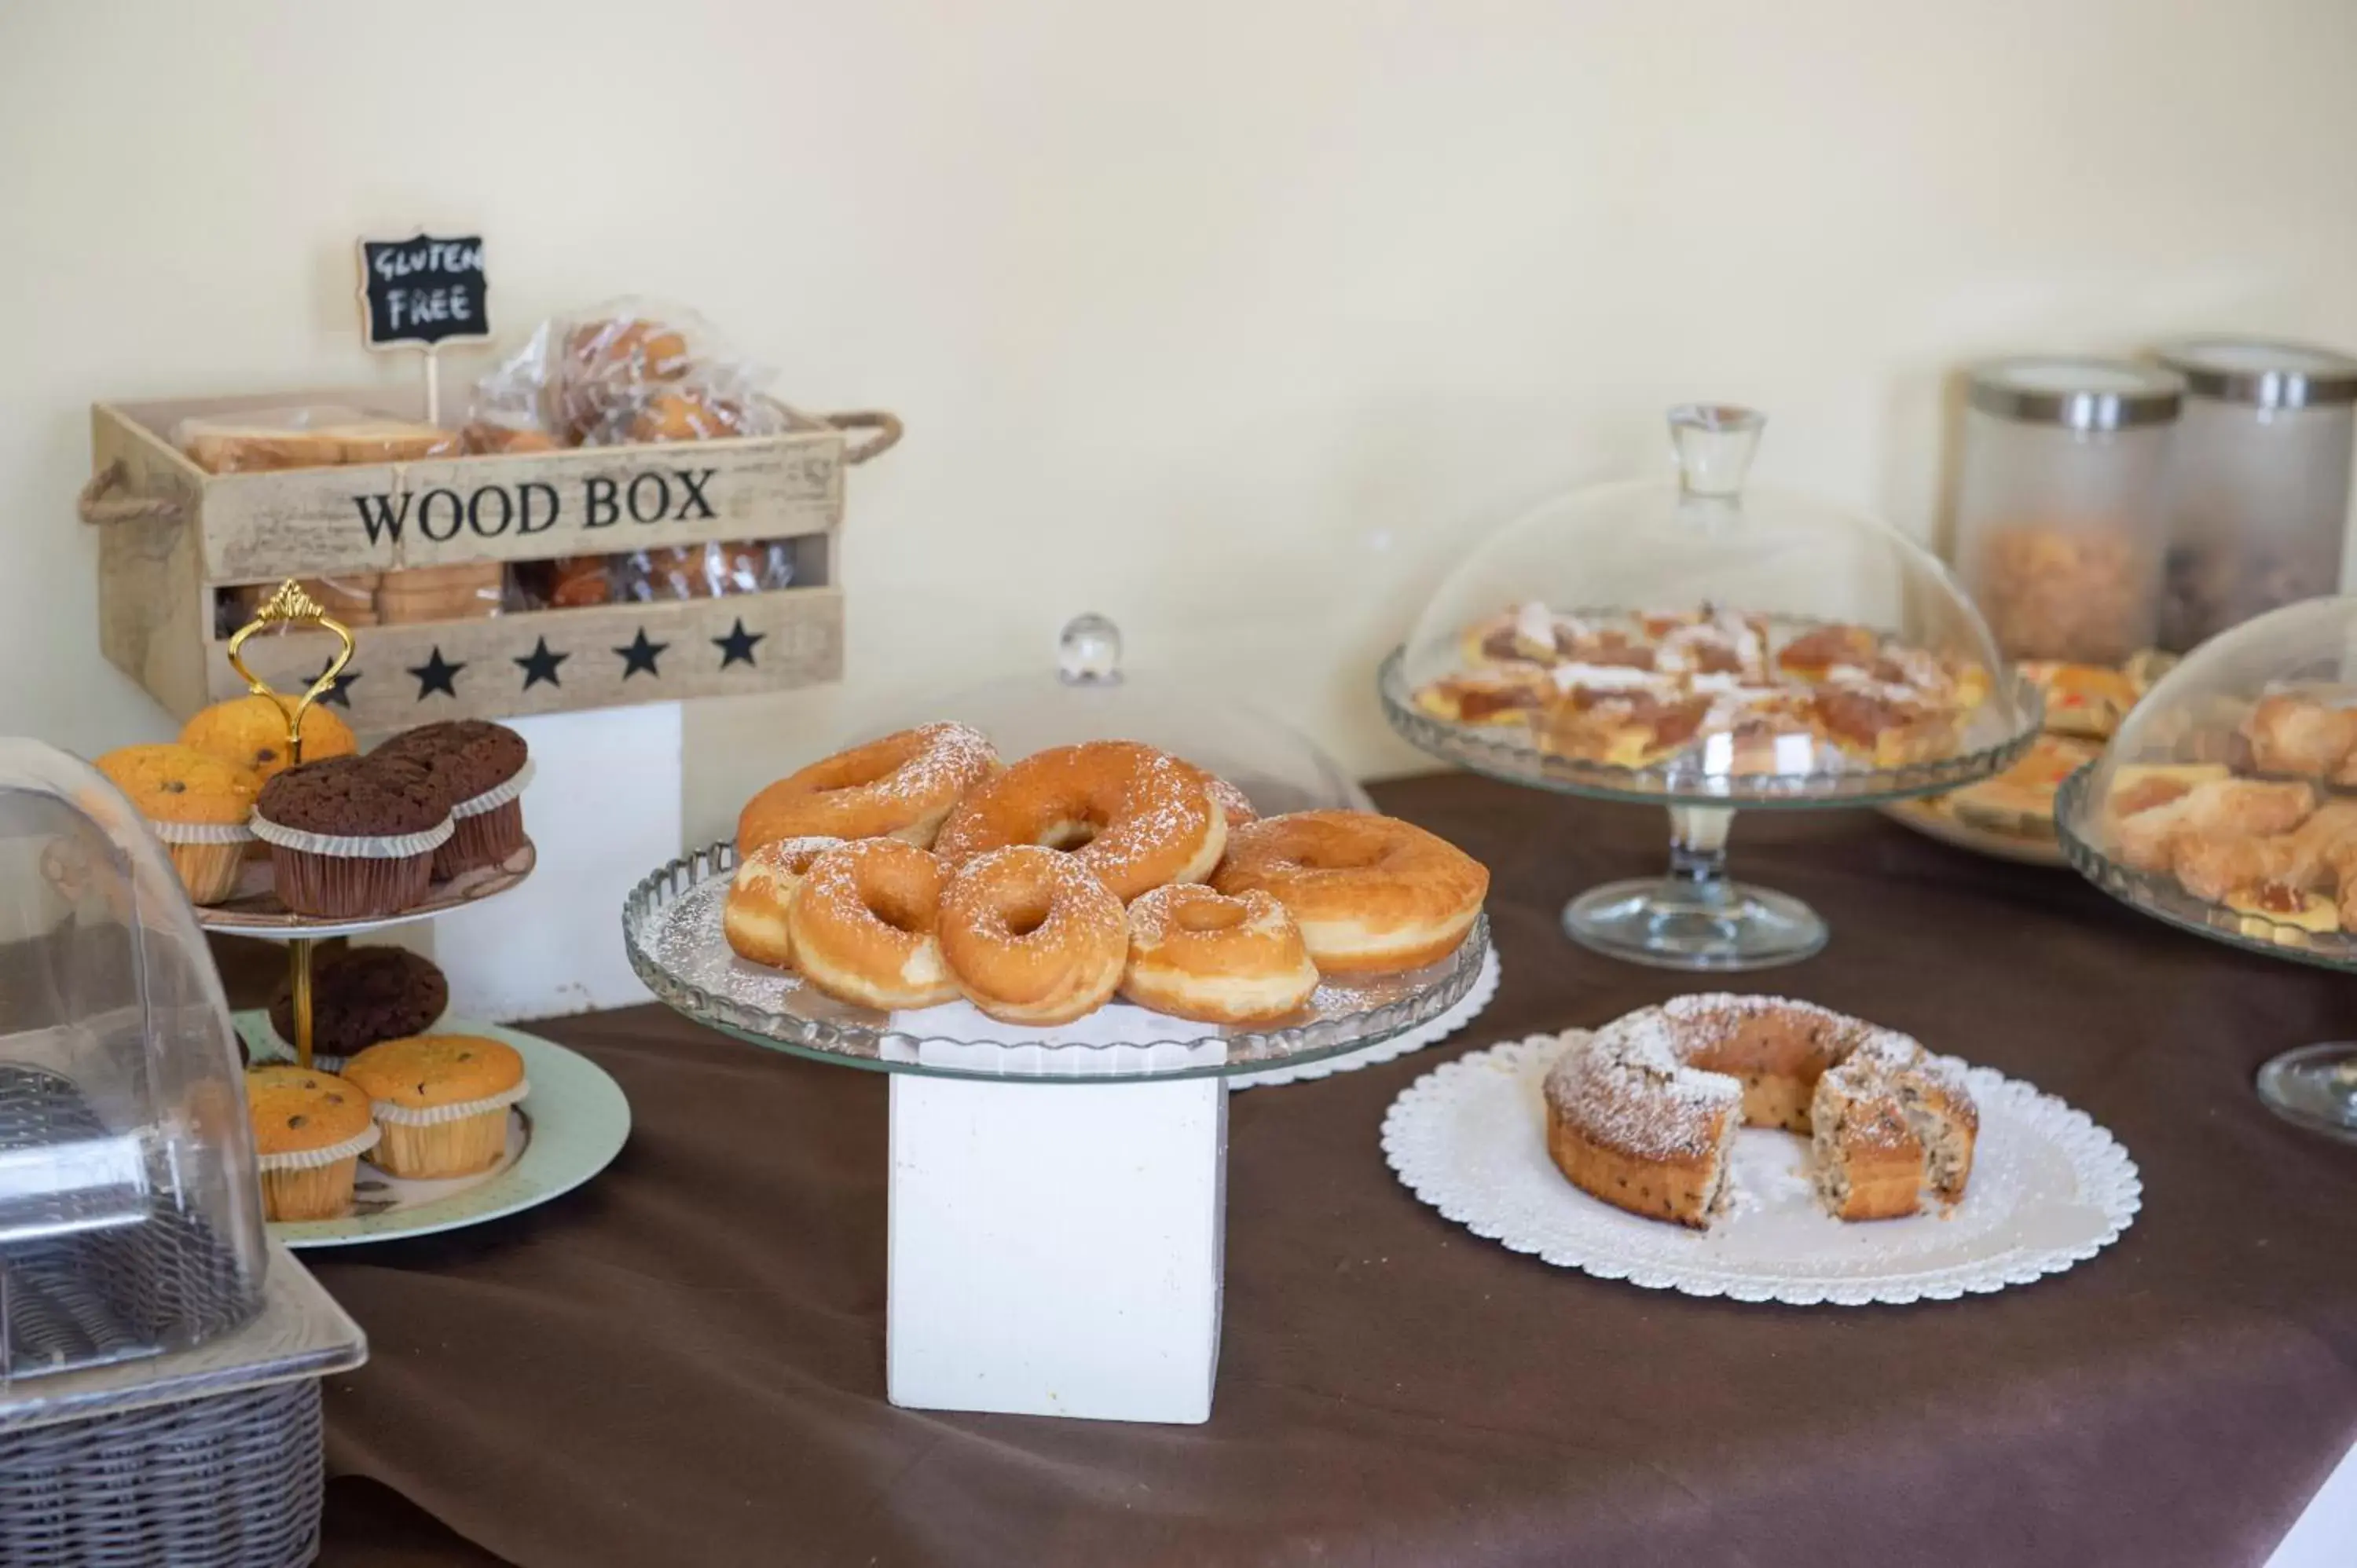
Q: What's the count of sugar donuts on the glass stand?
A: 8